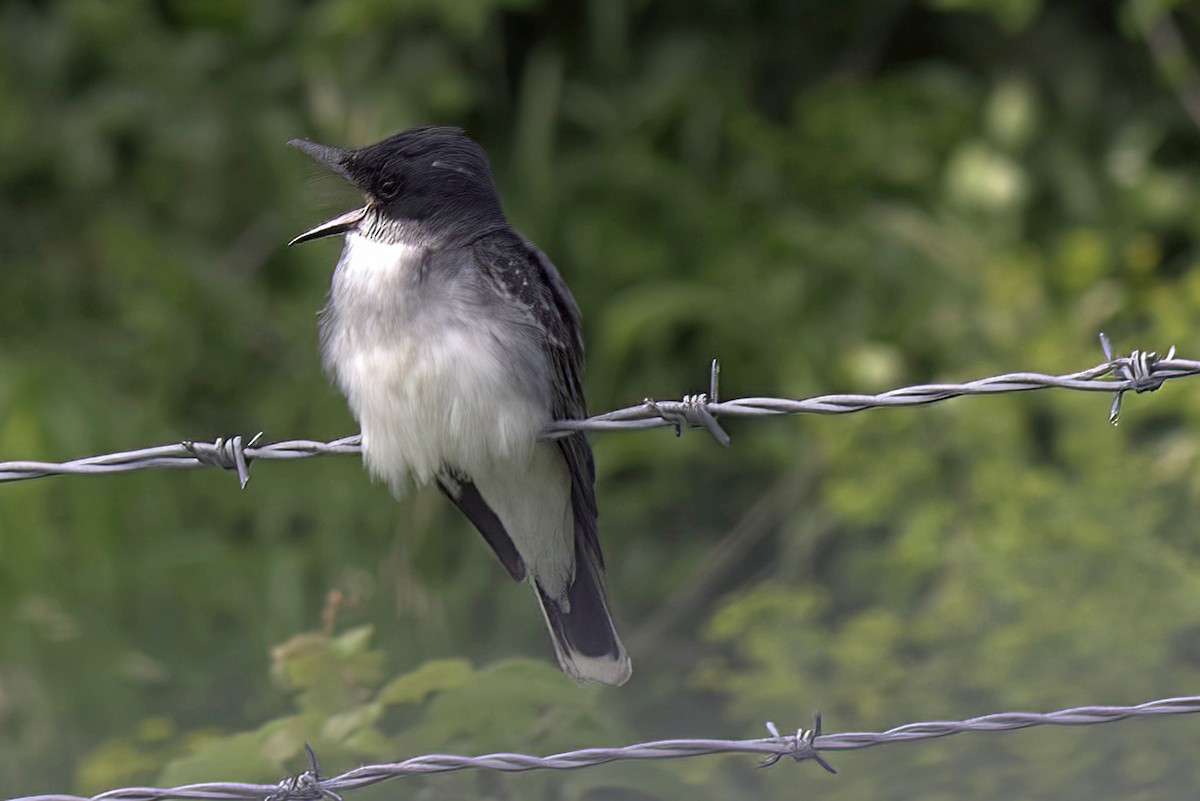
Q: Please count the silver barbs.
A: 5